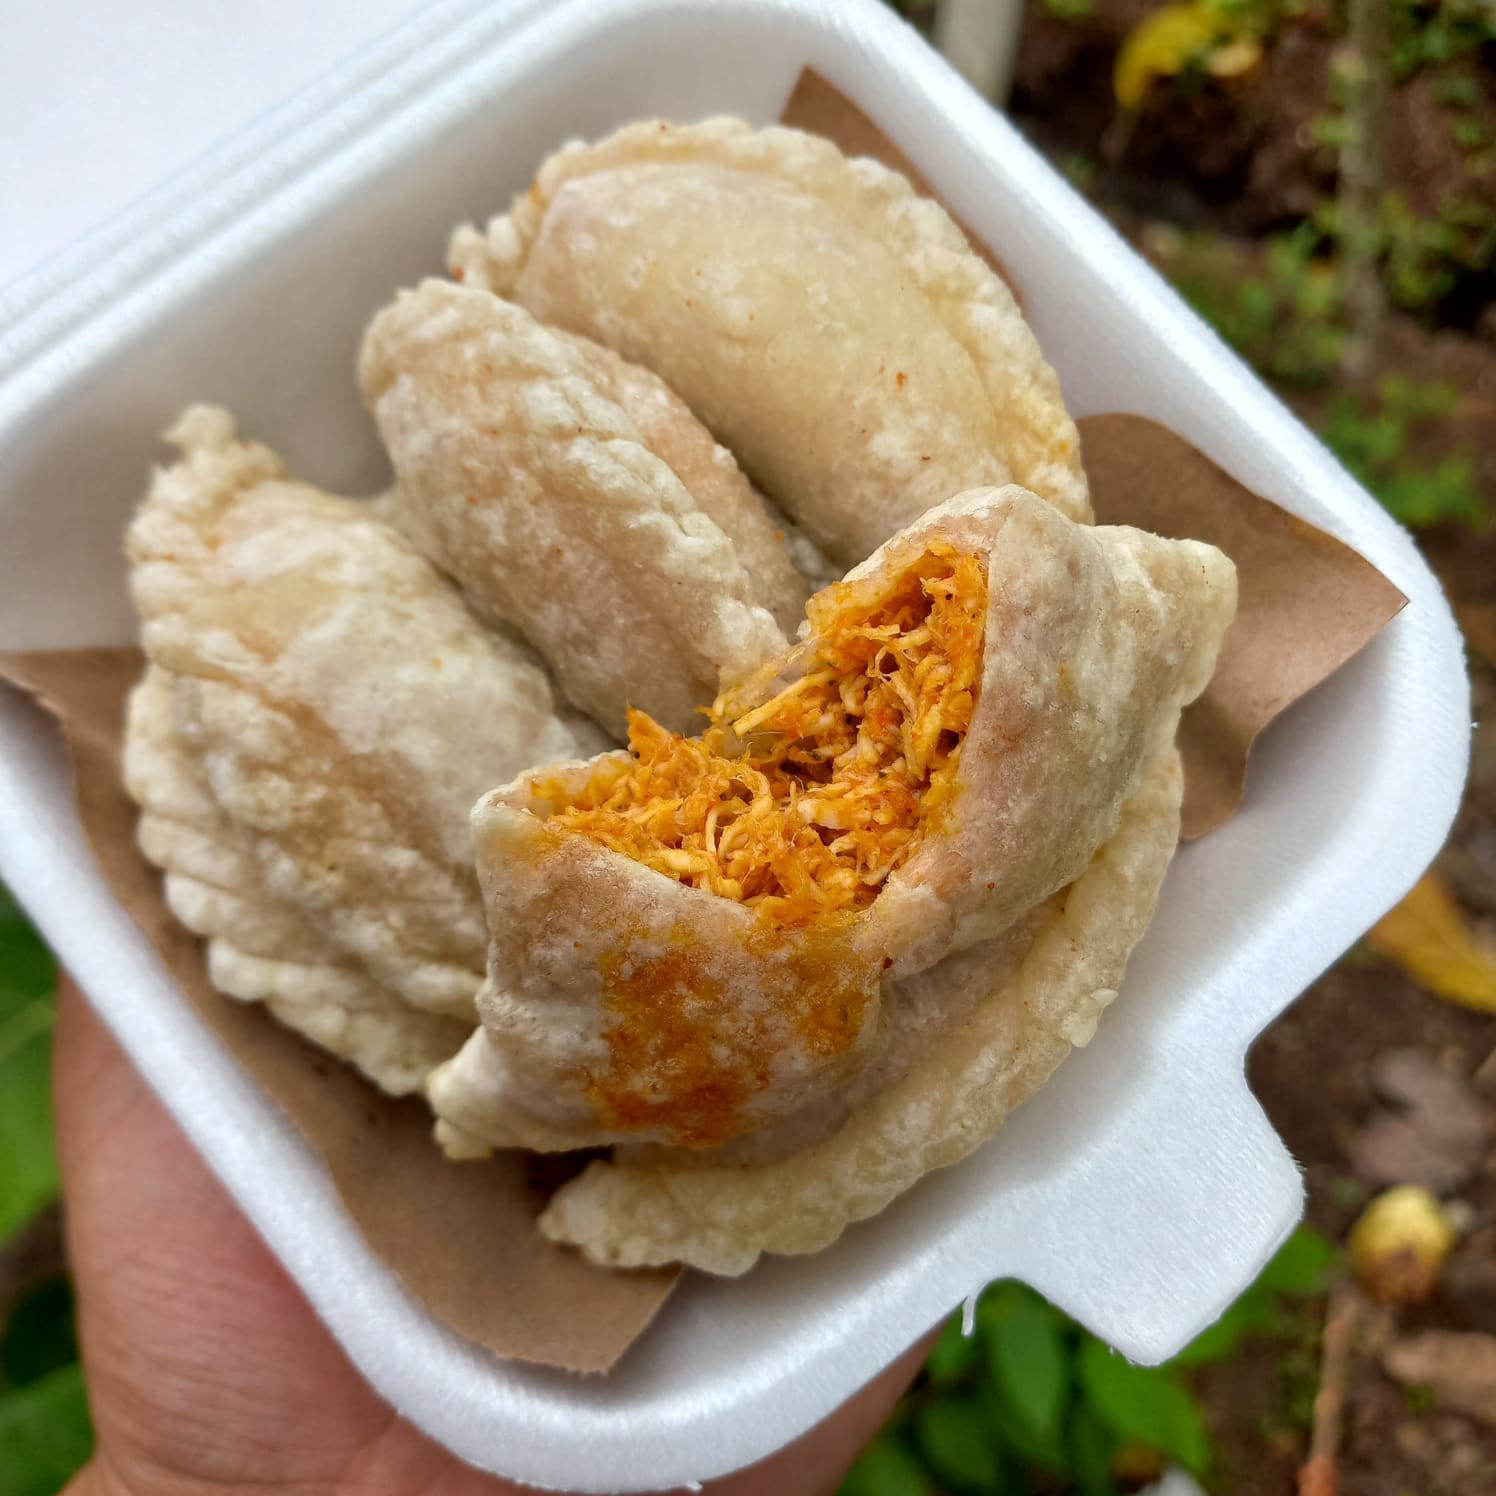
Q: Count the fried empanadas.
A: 5